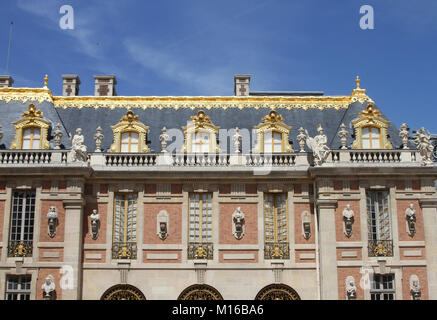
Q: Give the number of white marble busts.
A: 8